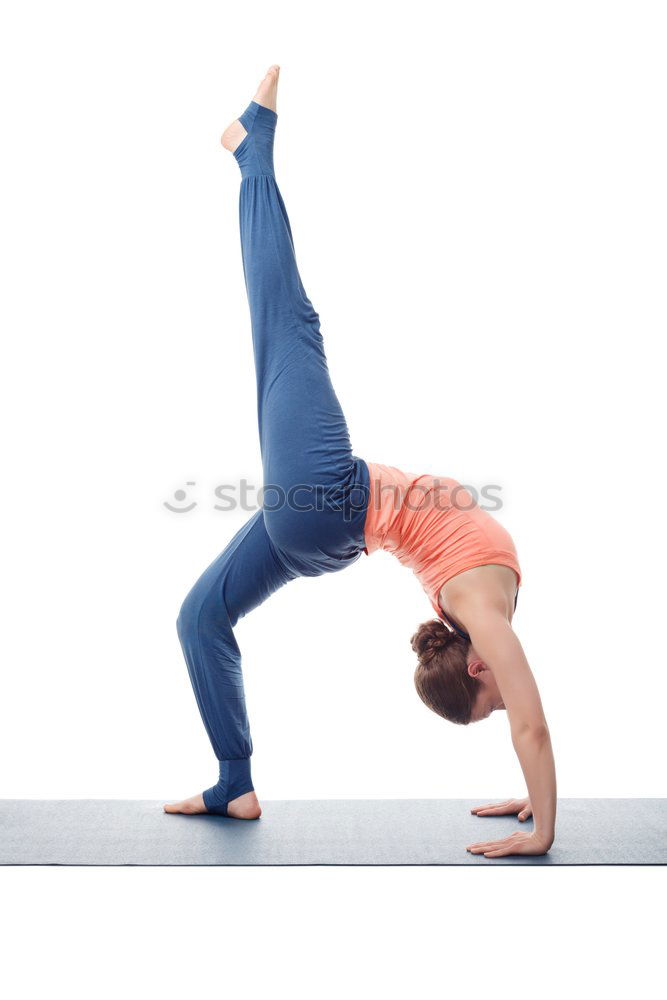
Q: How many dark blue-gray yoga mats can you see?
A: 1